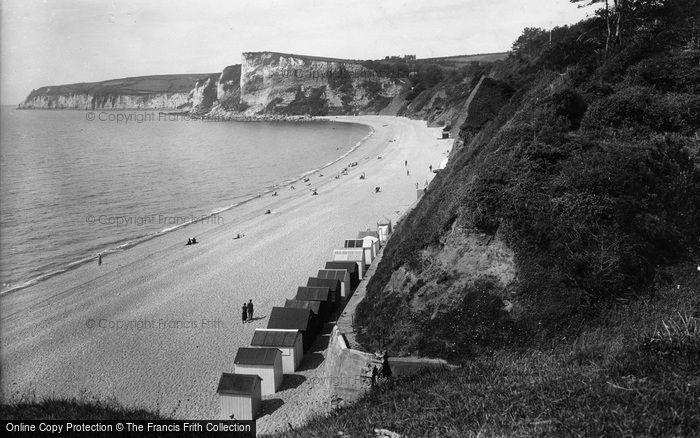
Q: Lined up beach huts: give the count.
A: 14